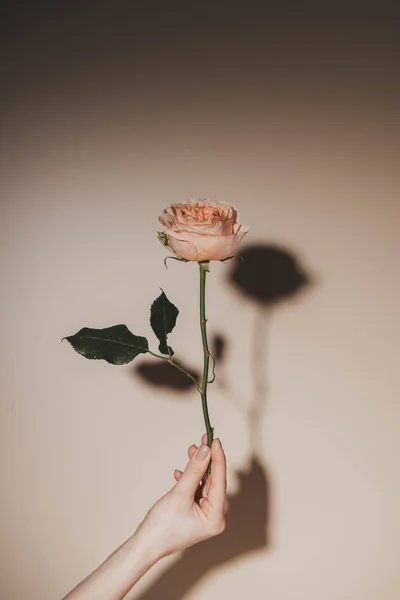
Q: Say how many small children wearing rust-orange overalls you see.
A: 0